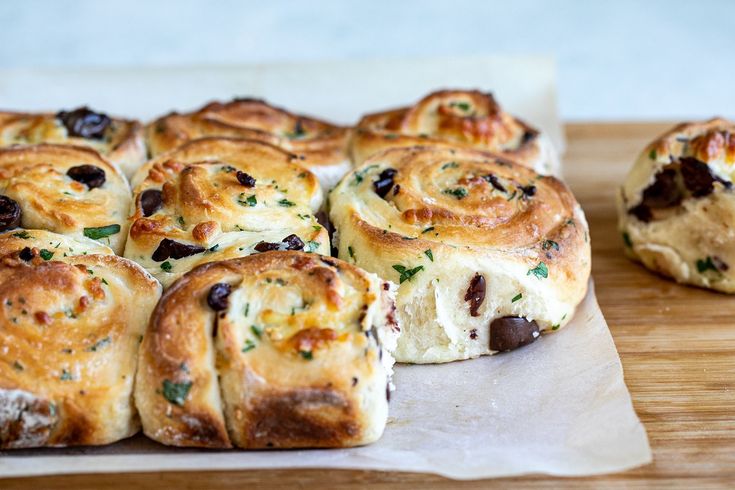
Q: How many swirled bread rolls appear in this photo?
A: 9